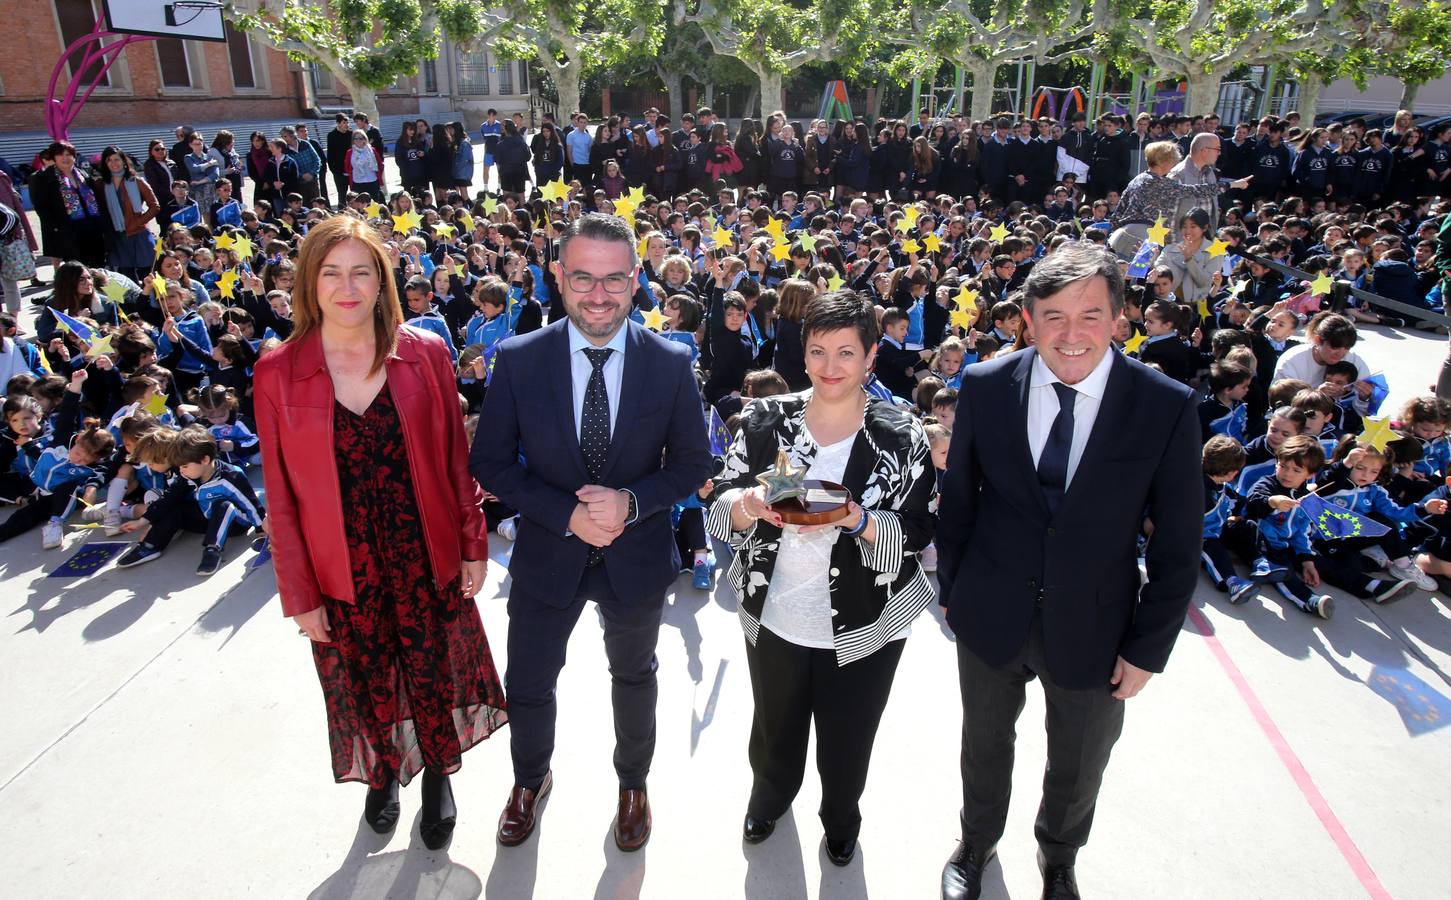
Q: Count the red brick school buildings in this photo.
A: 1